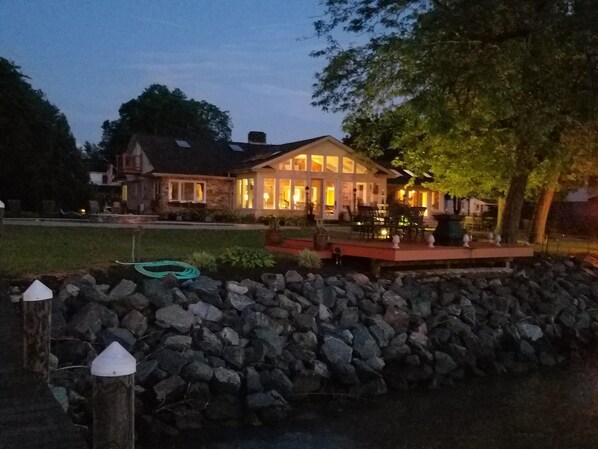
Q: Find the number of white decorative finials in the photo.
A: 5